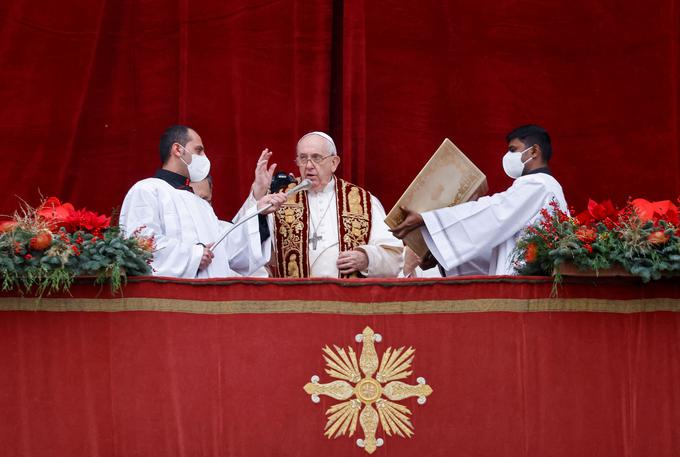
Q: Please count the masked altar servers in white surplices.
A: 2